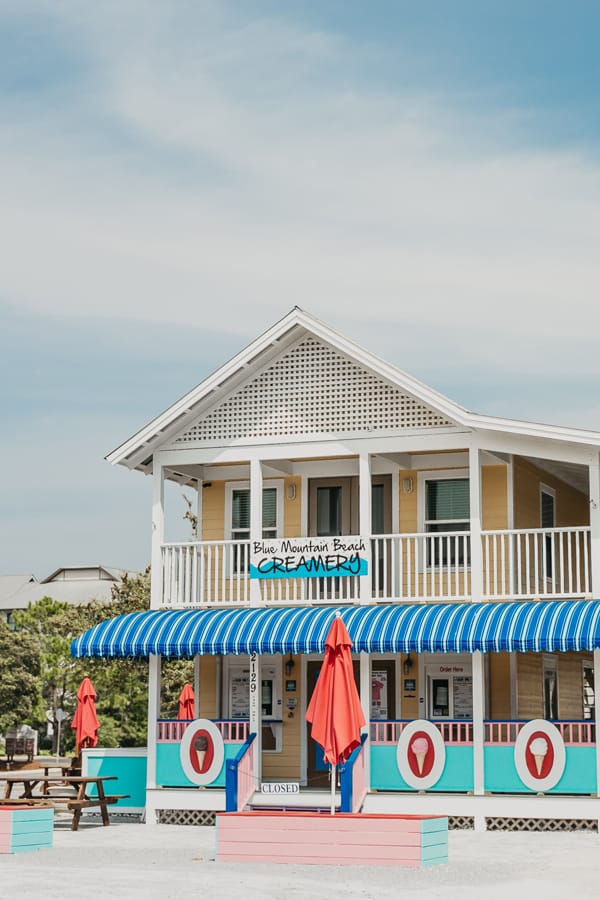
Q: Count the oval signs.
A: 3